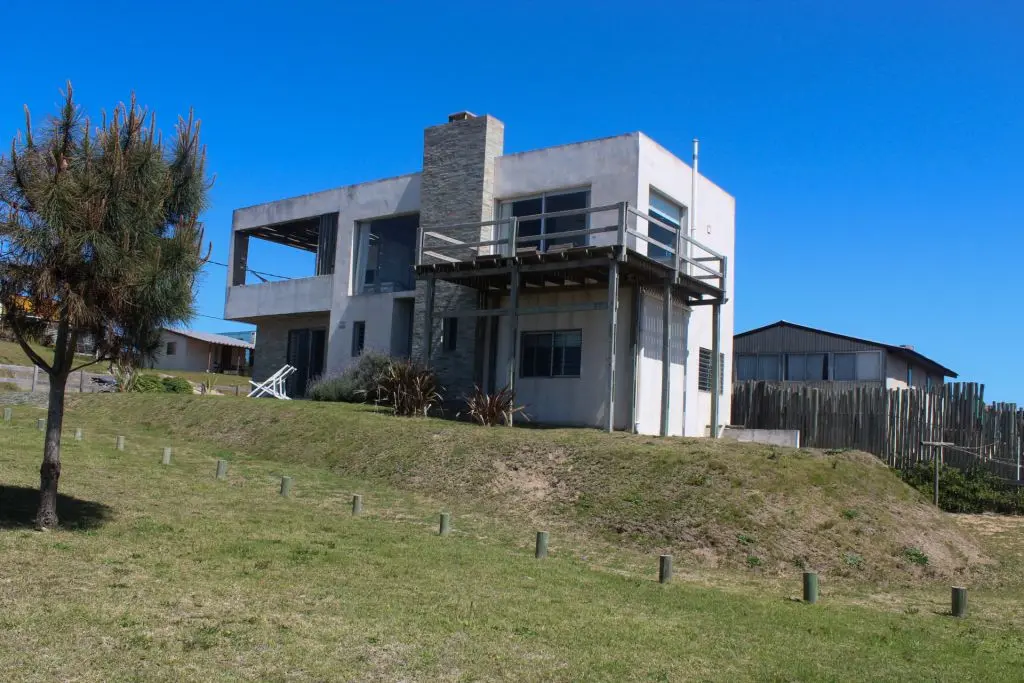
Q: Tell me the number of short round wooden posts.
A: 13